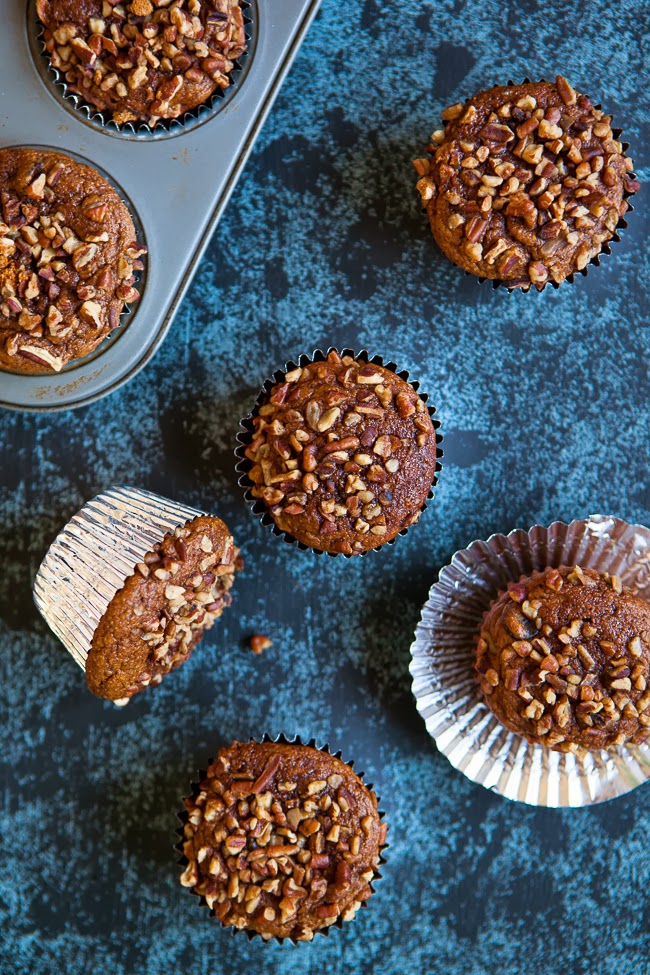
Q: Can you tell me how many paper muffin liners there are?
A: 7